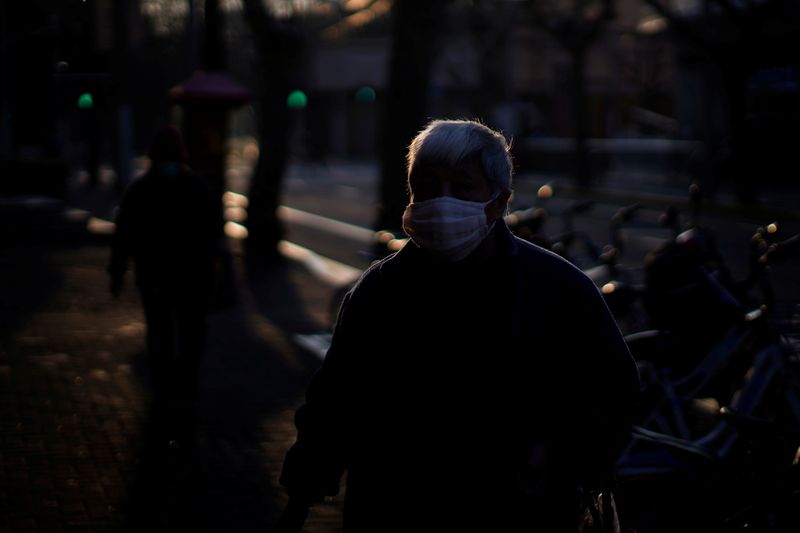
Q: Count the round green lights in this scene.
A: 3